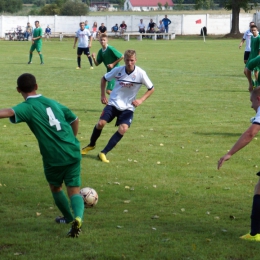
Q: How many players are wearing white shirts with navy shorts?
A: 4